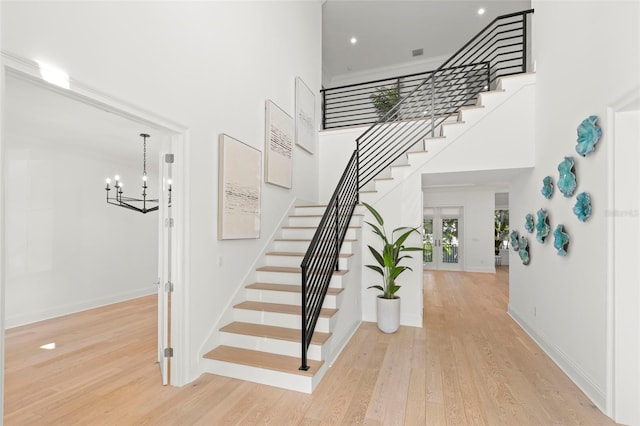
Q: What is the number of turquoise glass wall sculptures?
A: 9